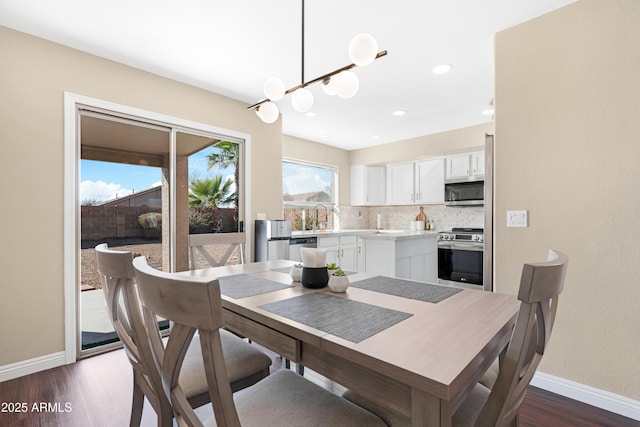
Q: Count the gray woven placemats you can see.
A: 4